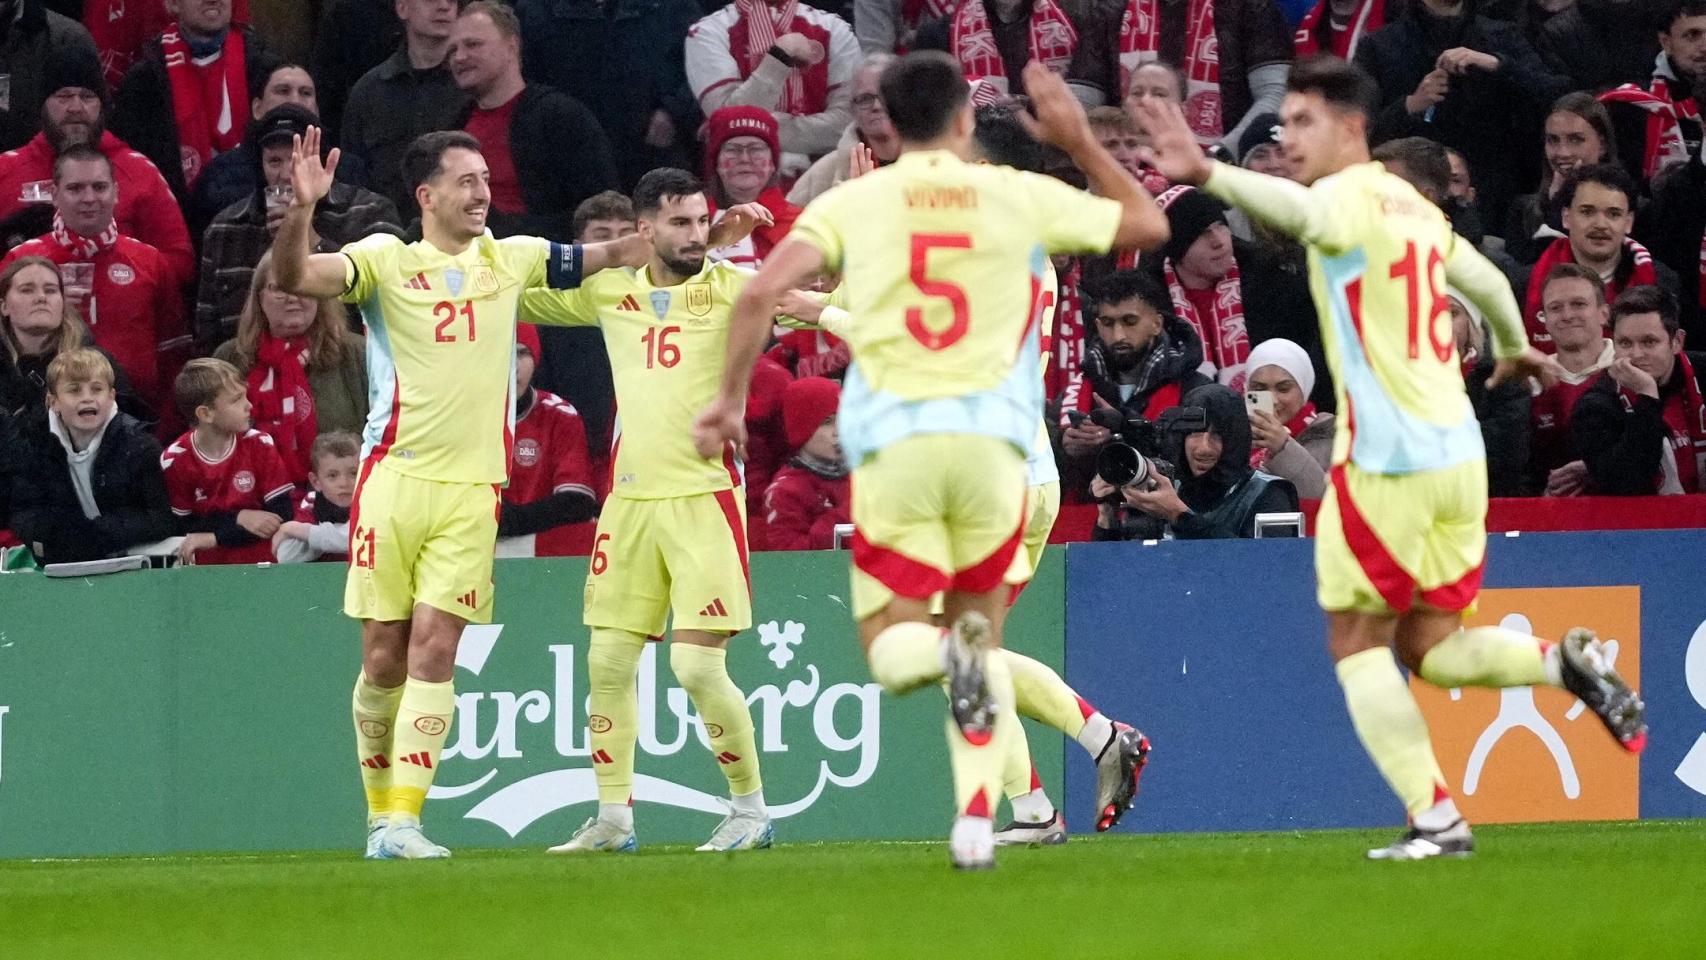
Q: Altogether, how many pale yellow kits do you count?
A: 5